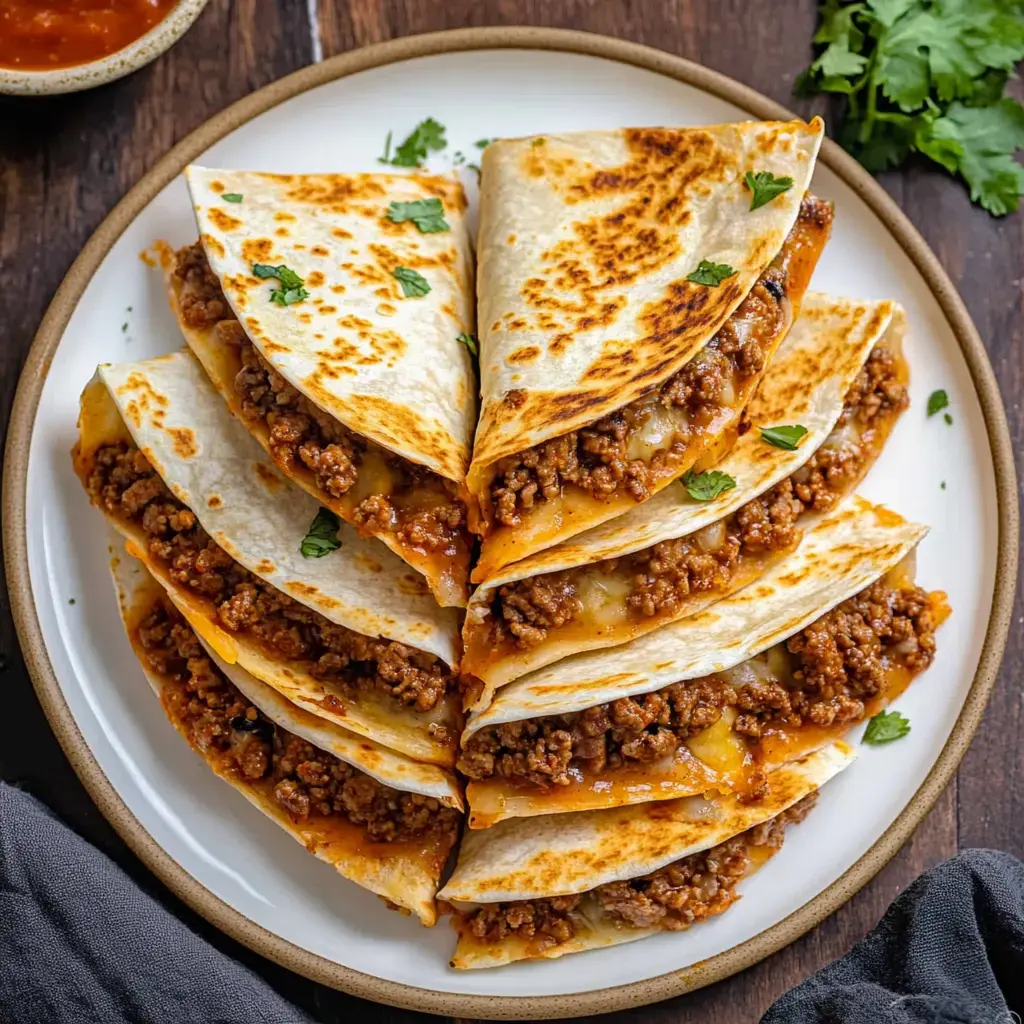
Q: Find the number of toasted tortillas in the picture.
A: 7